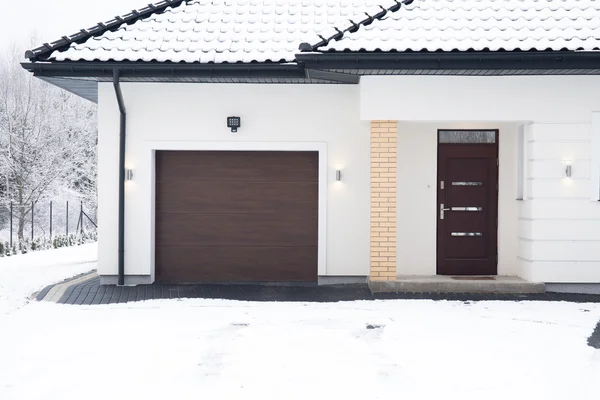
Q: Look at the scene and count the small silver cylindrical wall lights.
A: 3